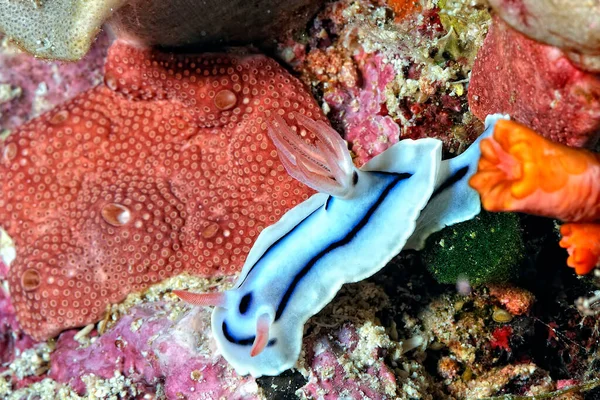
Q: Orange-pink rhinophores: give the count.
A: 2